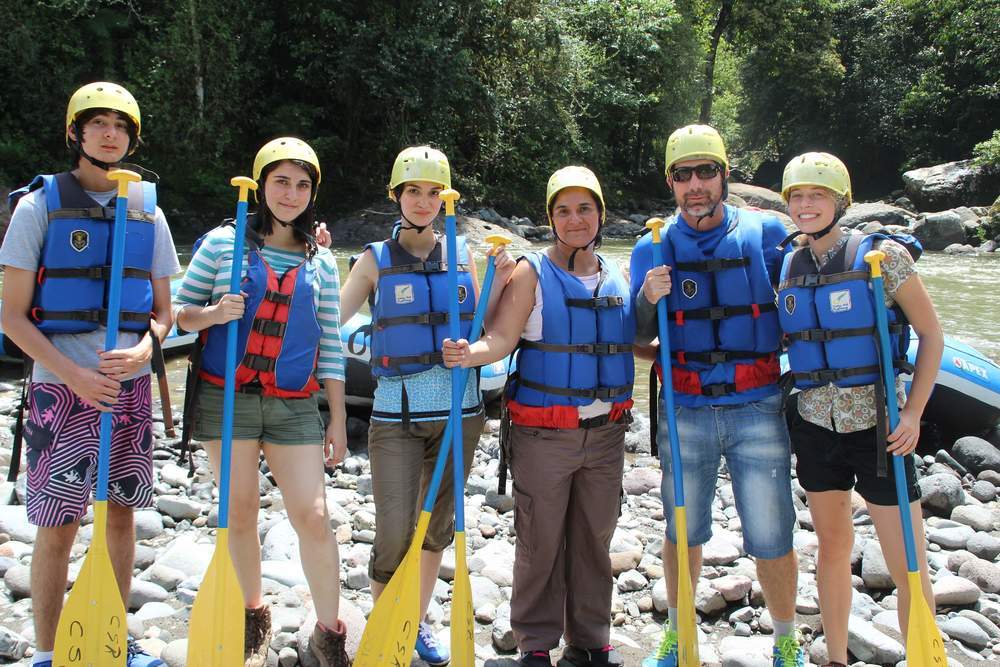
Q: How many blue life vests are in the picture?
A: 6